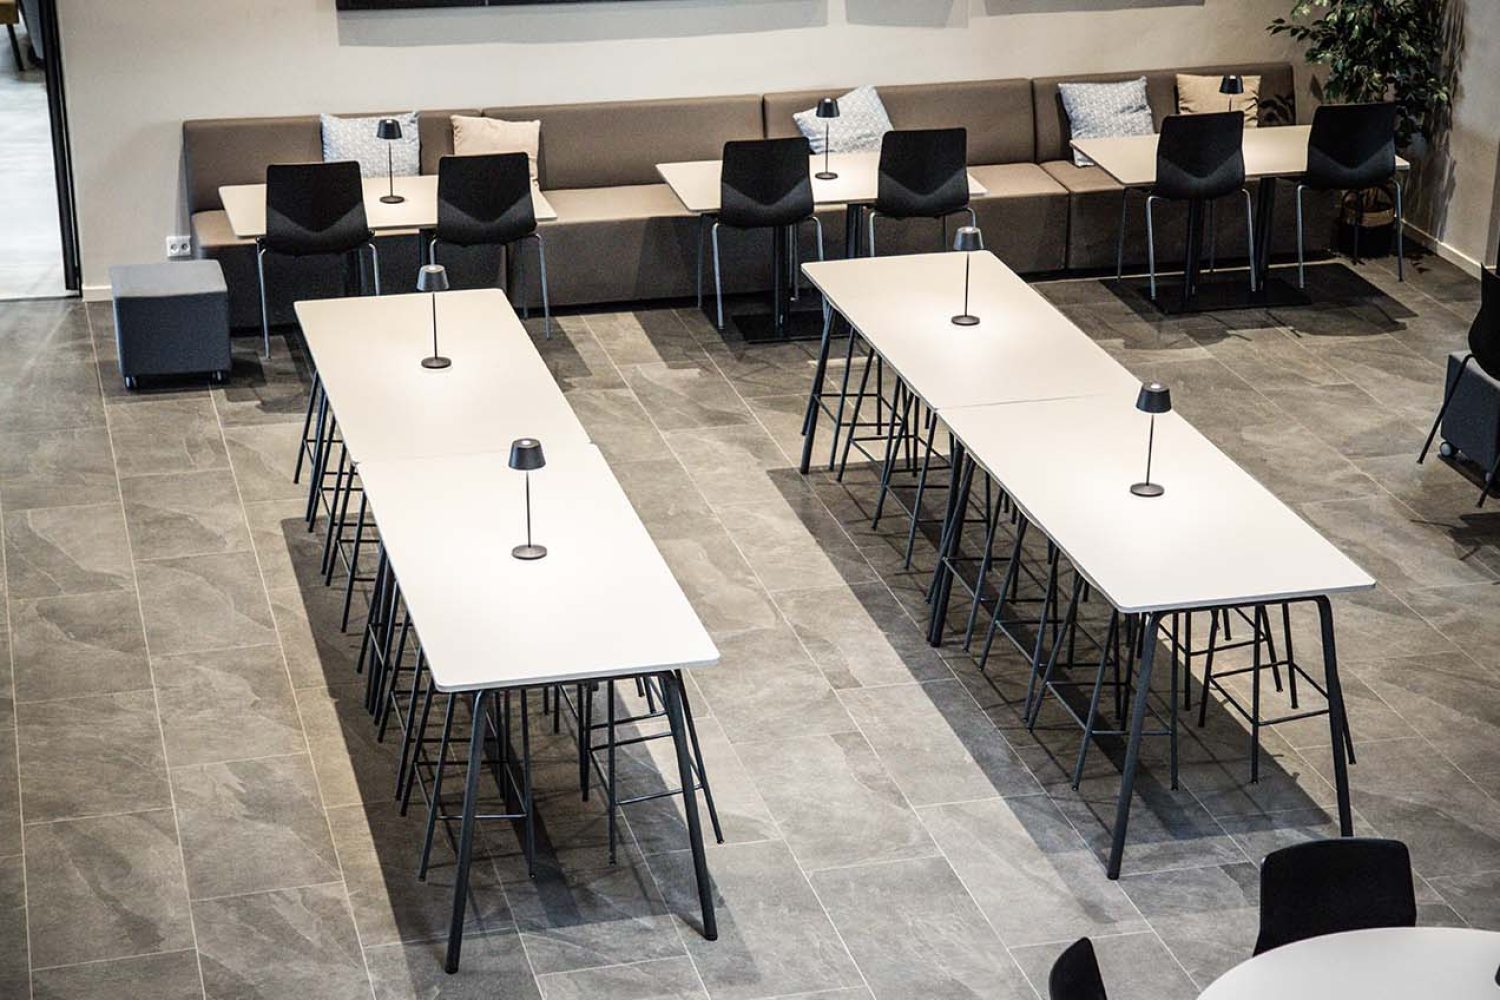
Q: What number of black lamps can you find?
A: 7